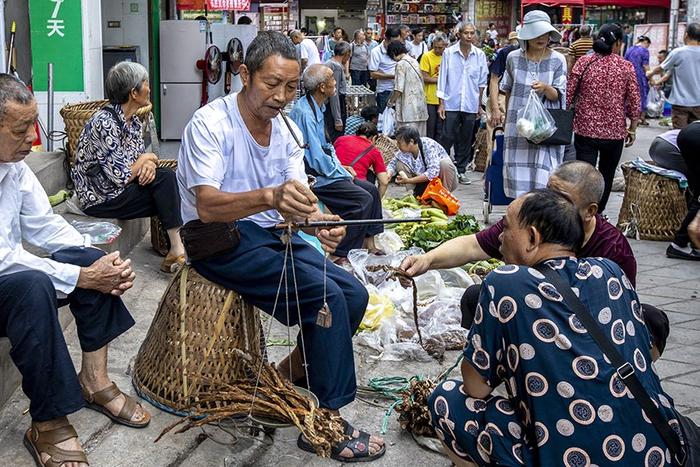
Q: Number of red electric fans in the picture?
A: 1